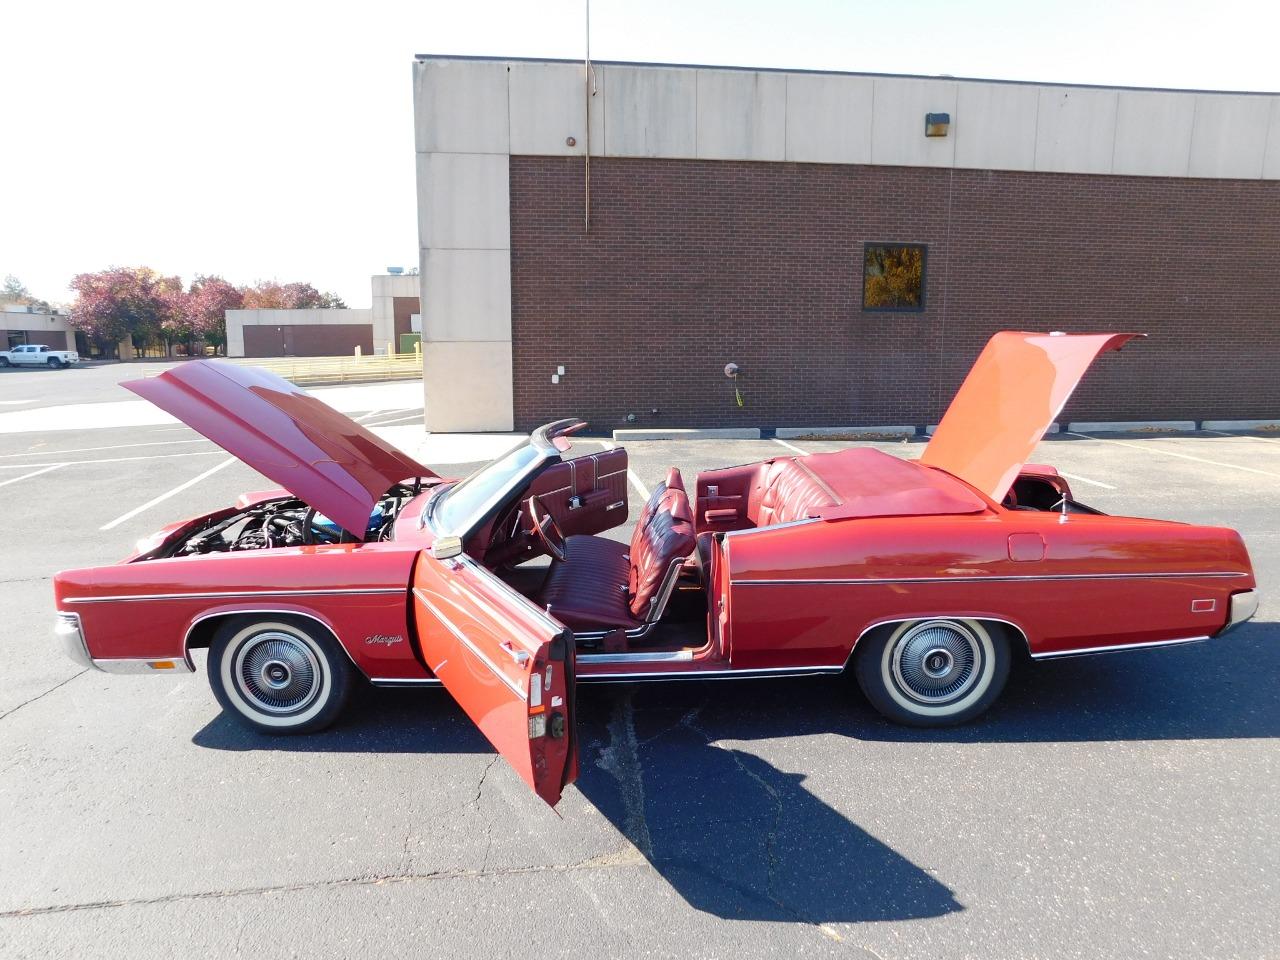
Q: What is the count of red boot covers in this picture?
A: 1